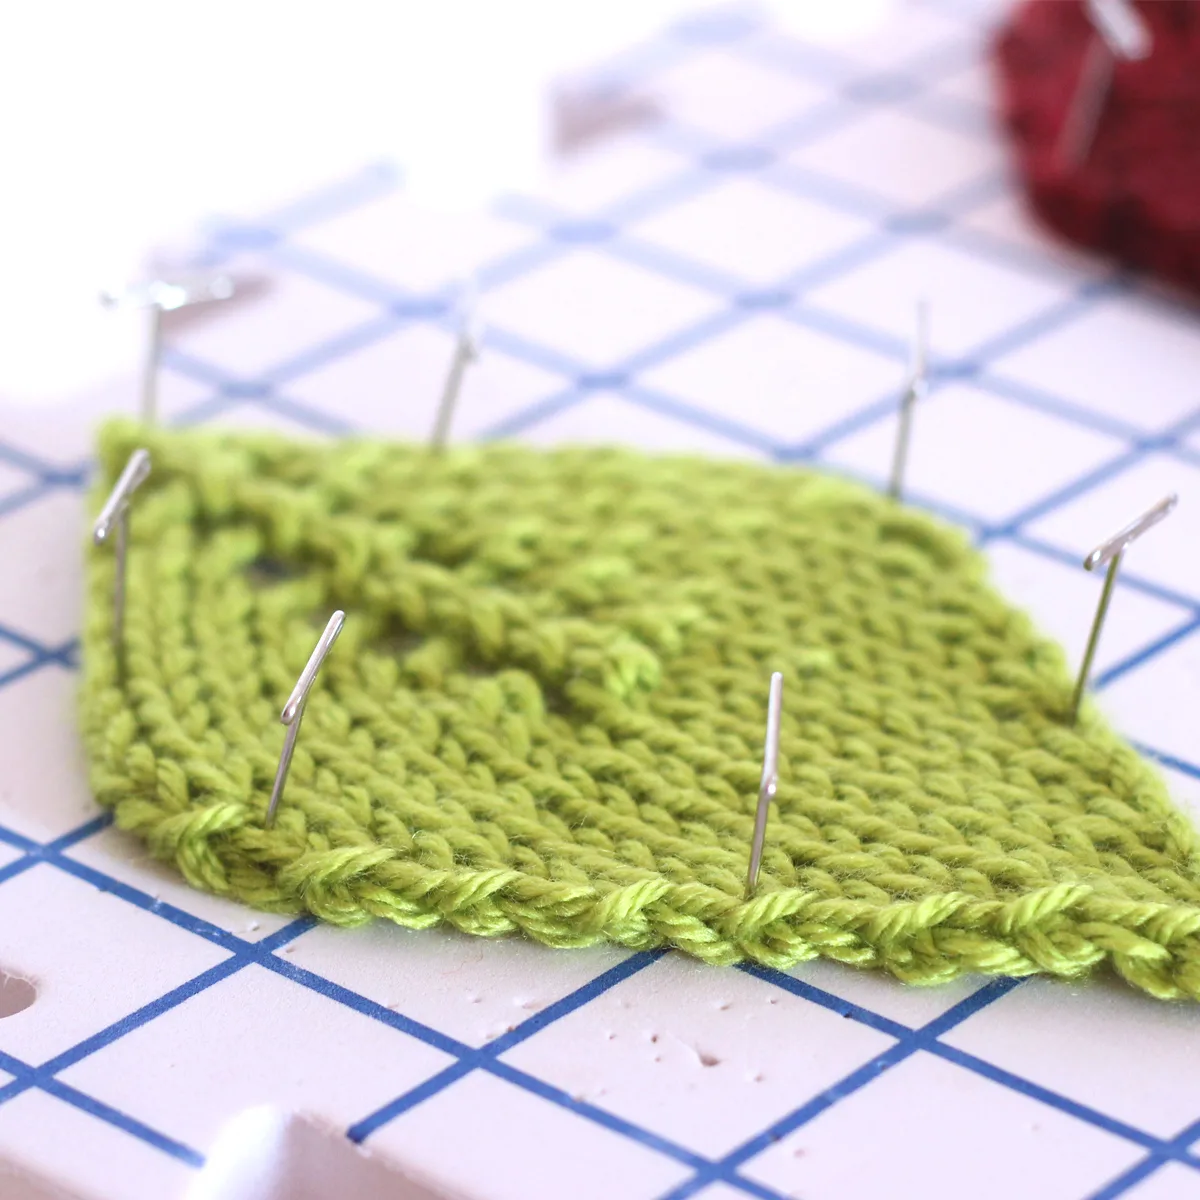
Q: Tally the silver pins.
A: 8